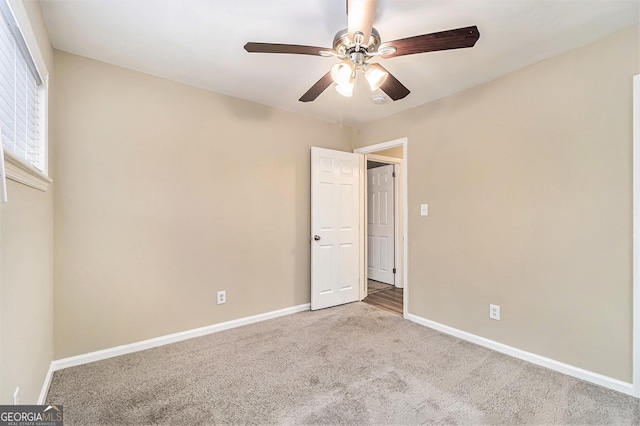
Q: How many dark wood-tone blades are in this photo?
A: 4